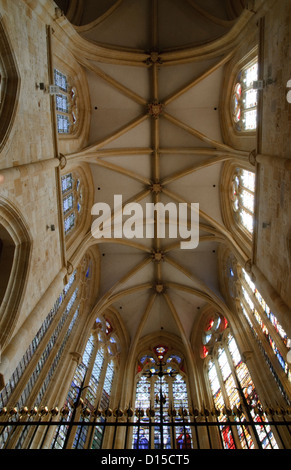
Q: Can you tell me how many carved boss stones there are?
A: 5